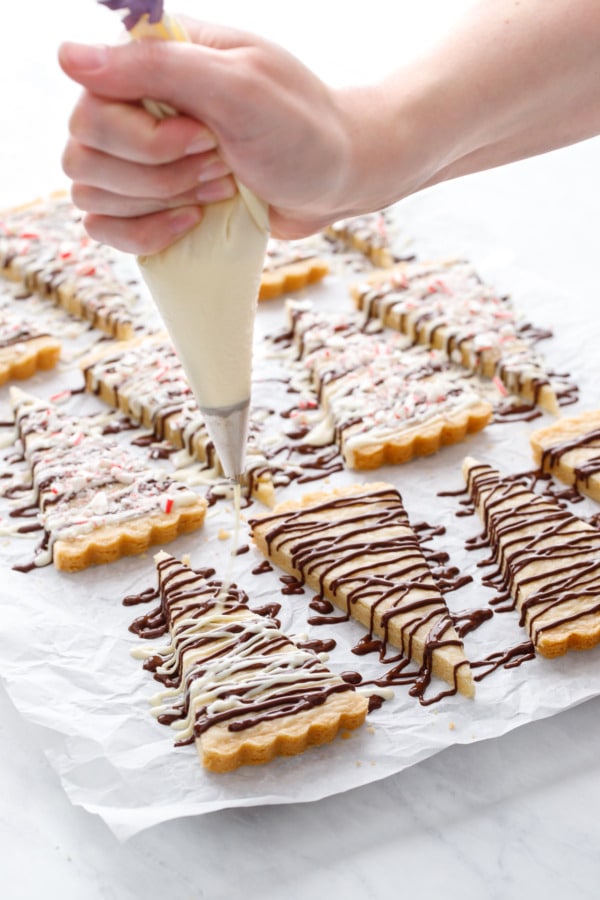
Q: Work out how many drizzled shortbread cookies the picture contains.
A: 12